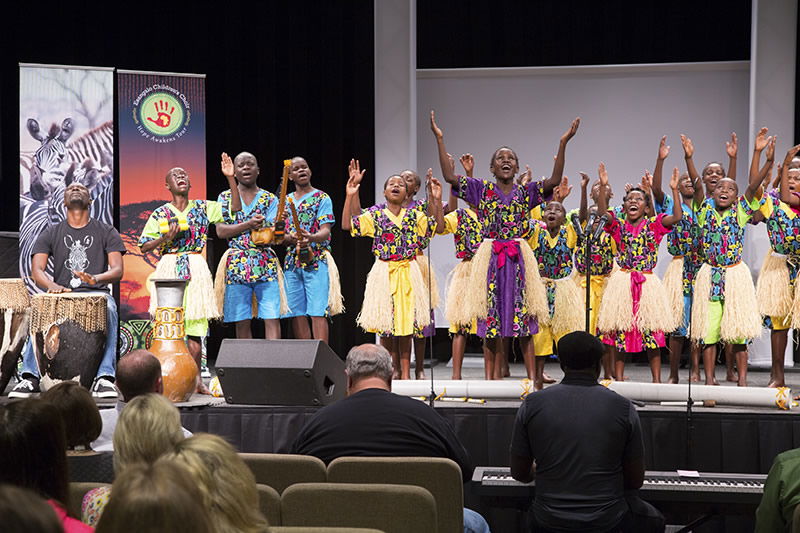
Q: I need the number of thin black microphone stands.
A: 3